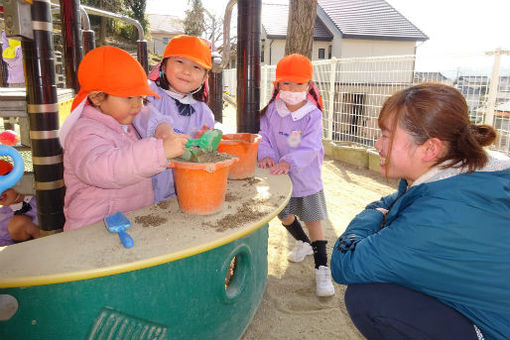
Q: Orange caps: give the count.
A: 3